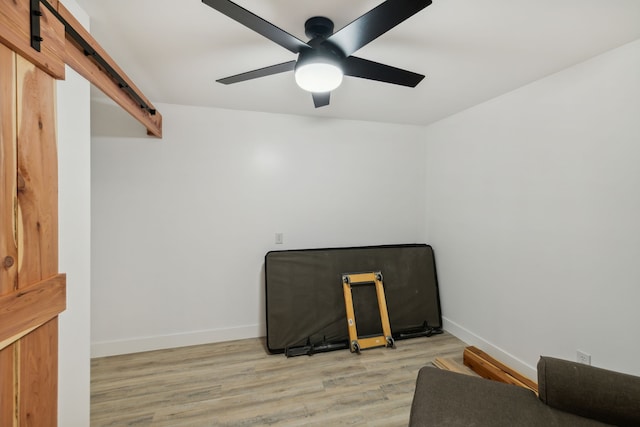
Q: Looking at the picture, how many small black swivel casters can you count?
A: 4